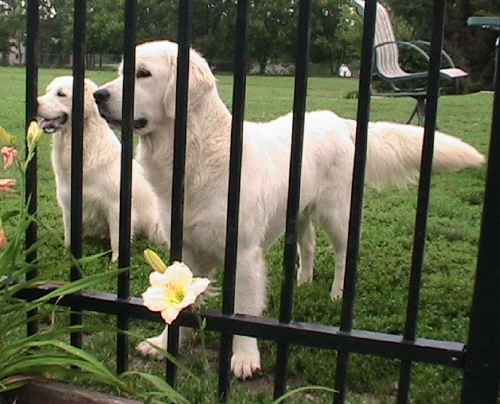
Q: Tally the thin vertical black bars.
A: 8